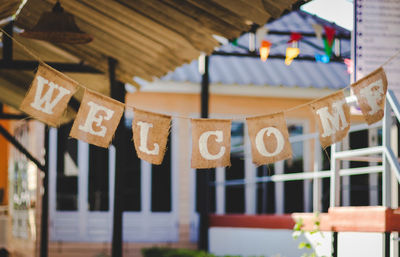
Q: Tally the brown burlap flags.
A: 7